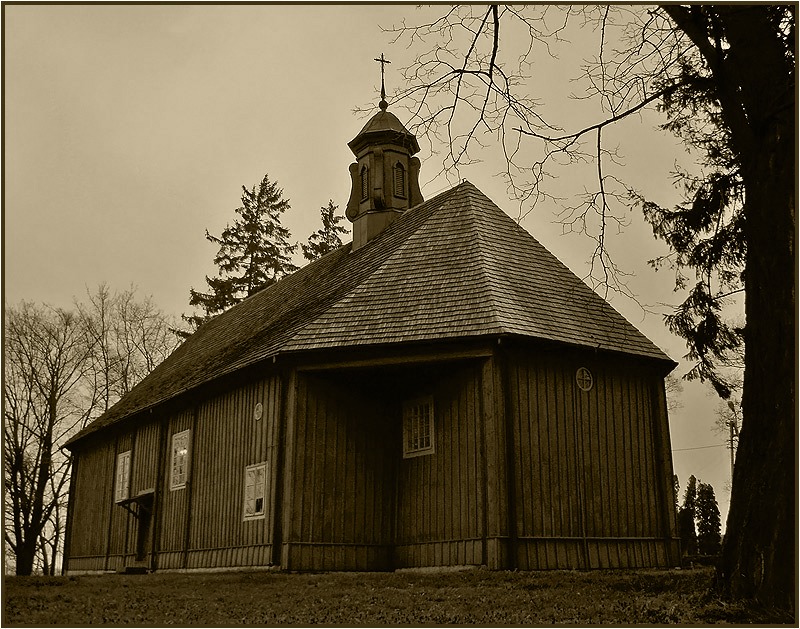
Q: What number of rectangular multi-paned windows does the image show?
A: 4